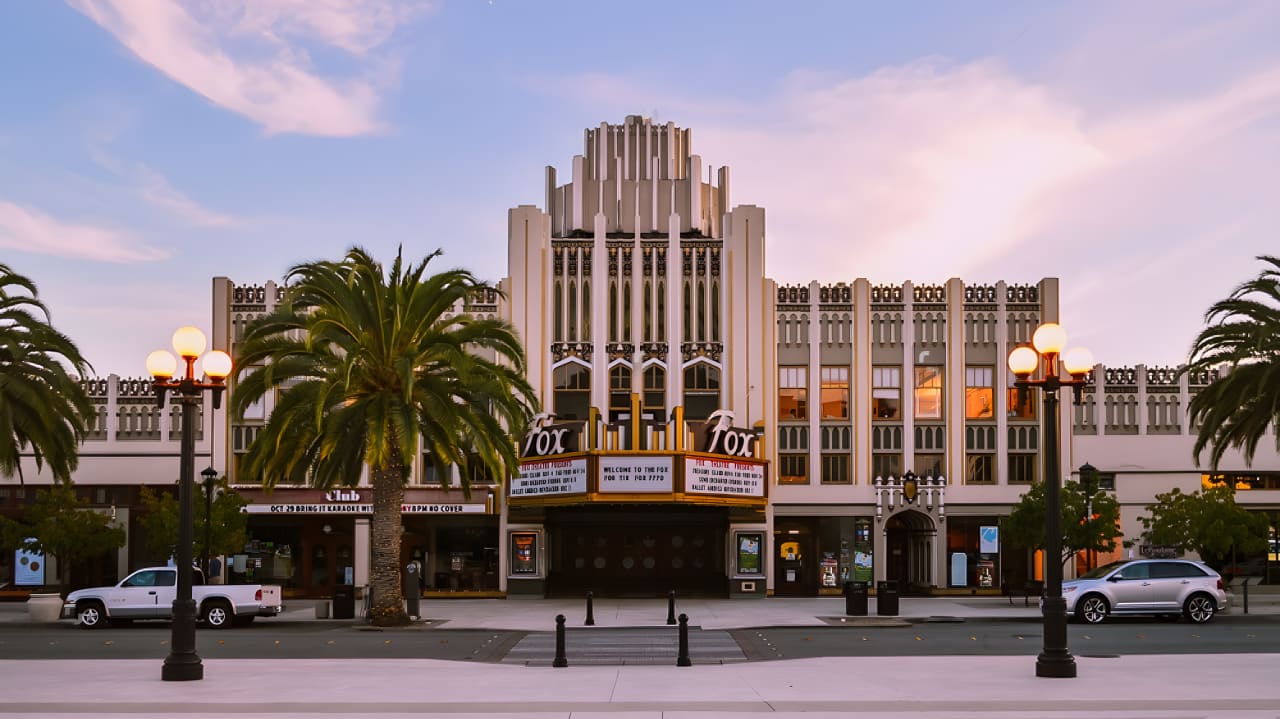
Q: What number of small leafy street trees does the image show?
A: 4